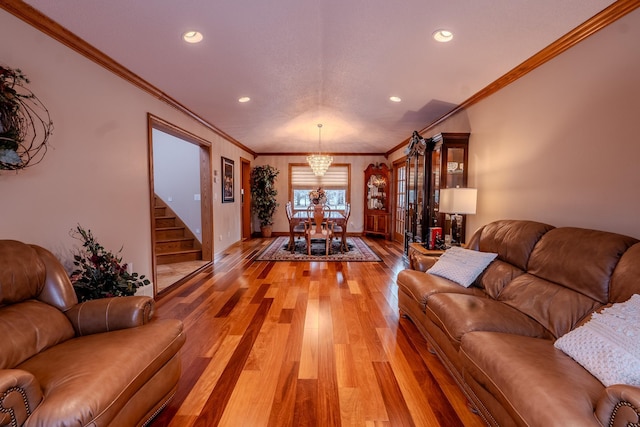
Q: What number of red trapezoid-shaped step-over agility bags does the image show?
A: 0